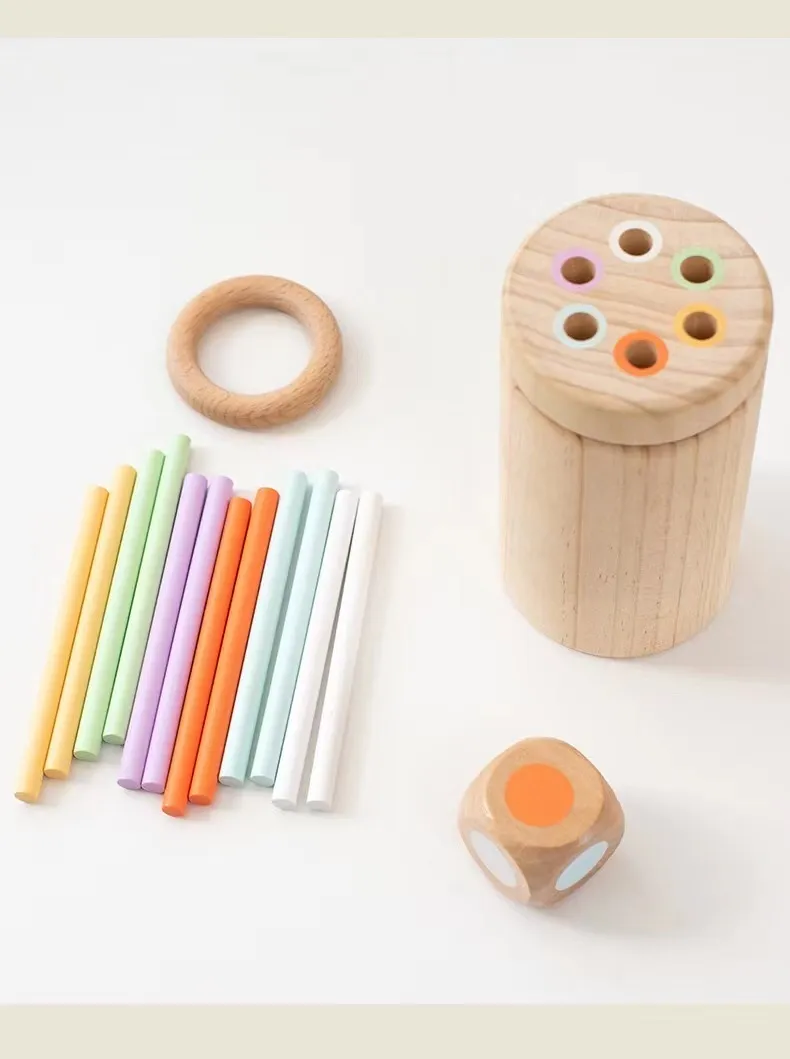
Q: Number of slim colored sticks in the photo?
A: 12